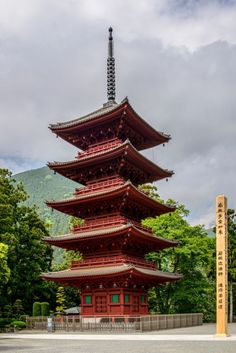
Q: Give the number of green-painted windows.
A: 4